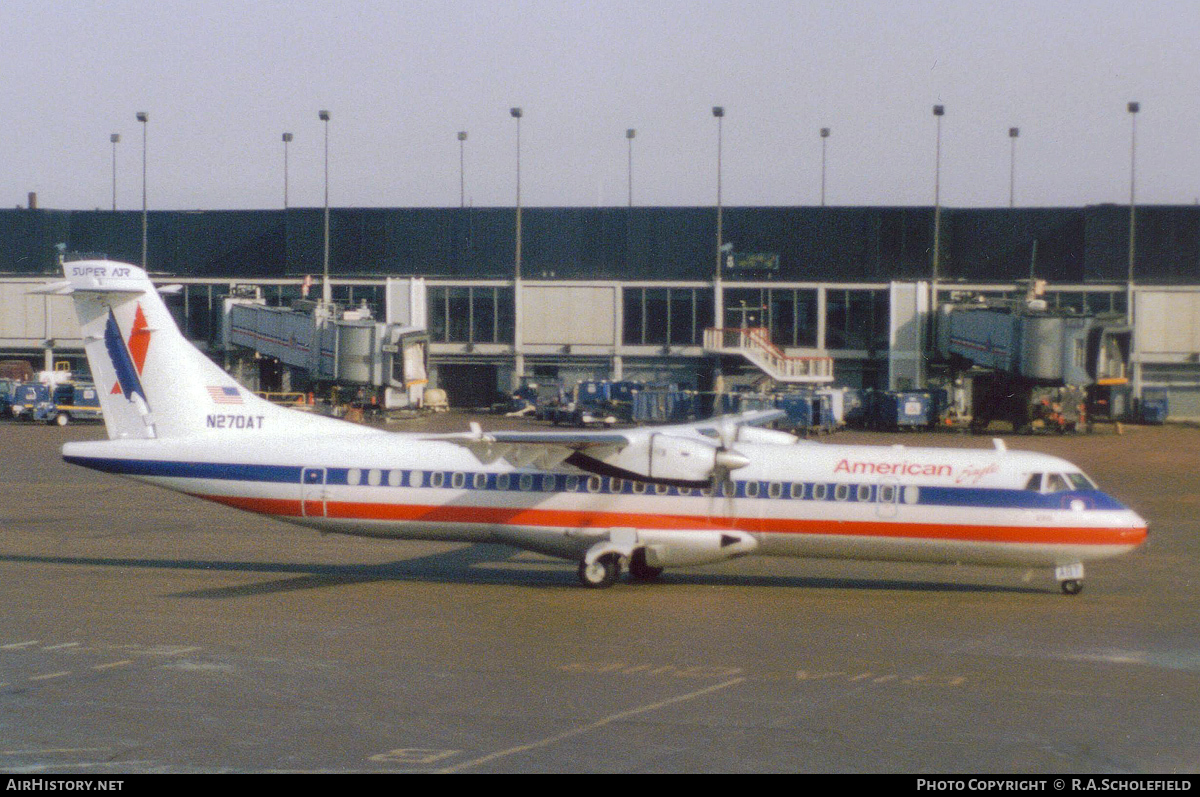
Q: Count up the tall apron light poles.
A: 12